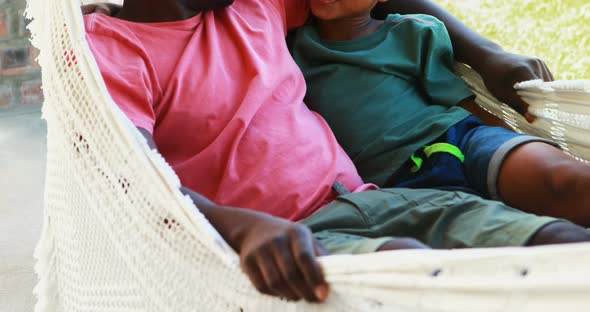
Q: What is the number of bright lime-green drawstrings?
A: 1